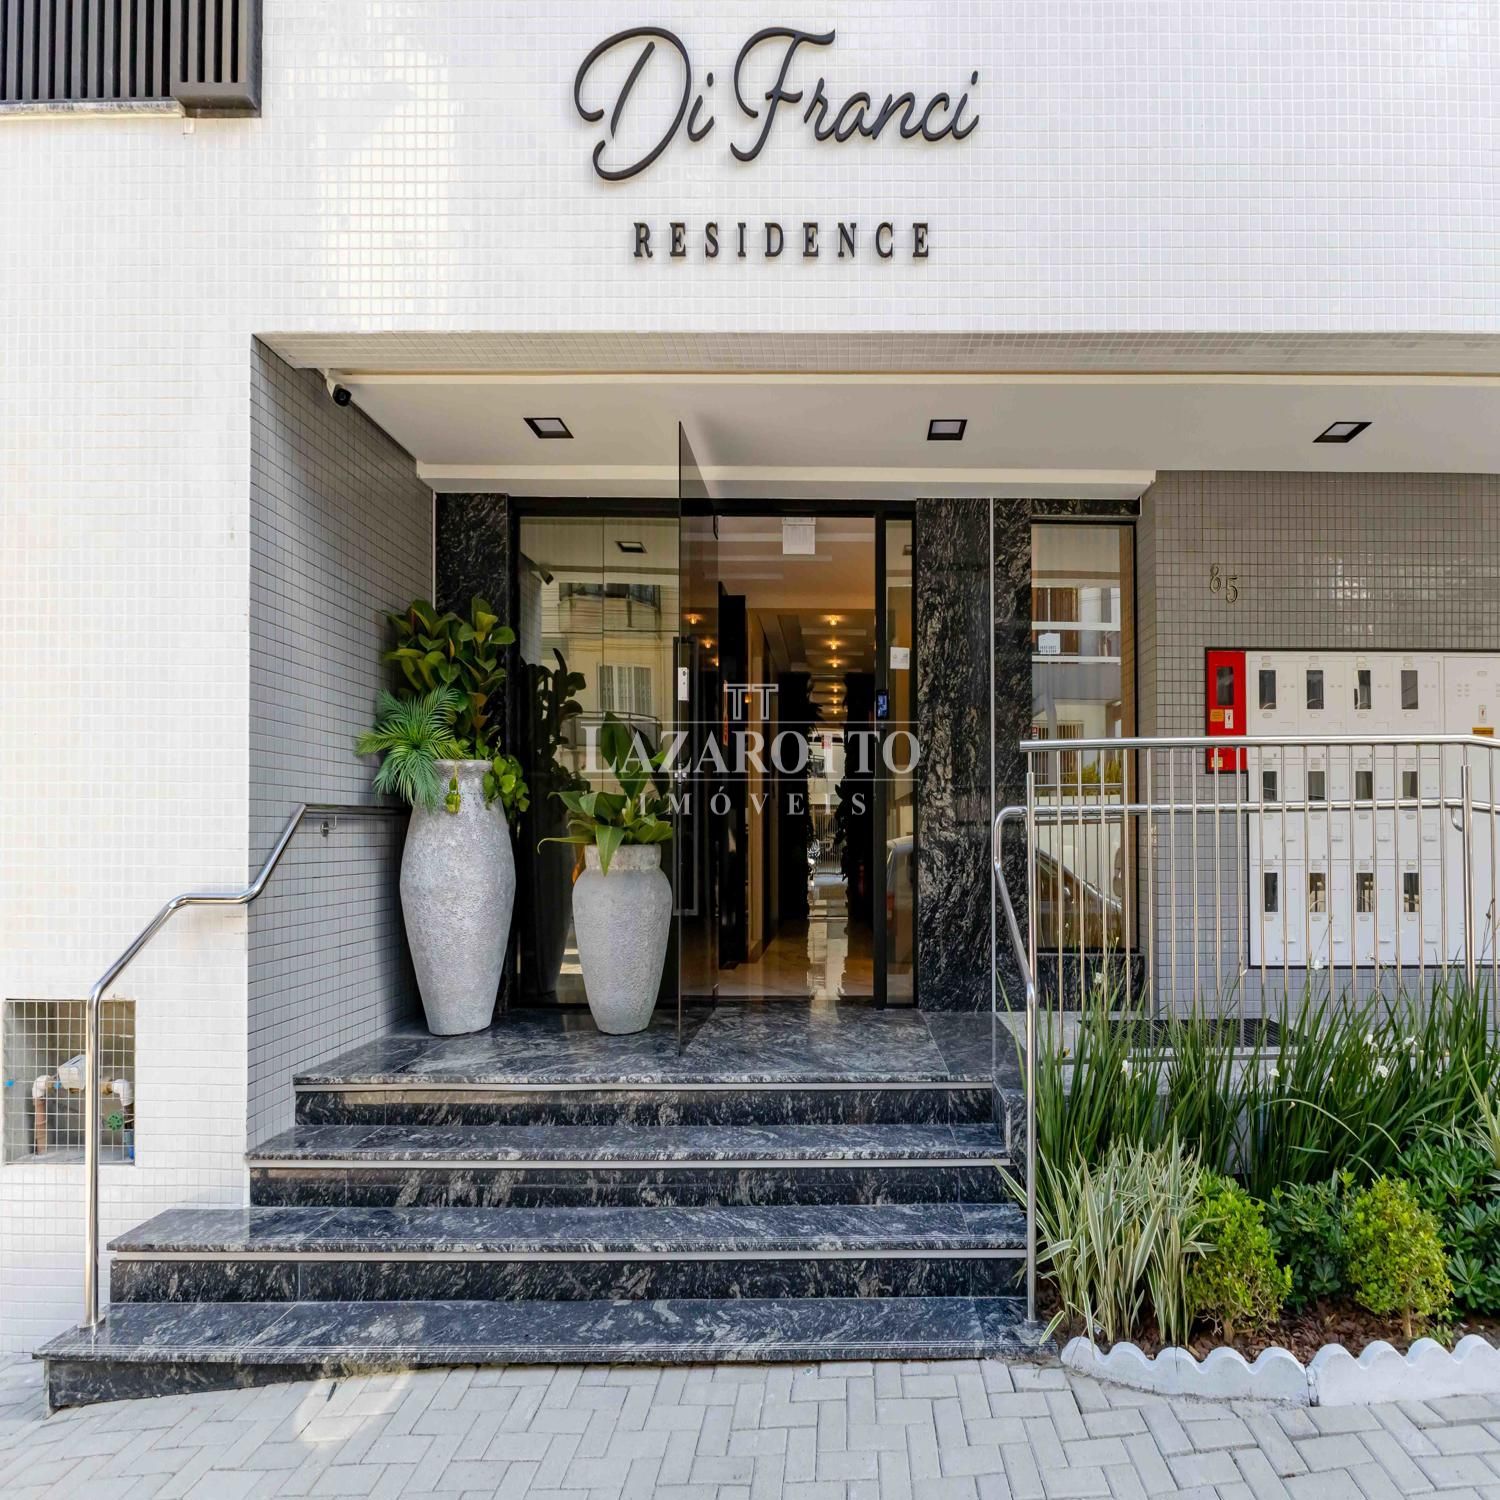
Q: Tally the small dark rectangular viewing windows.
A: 13